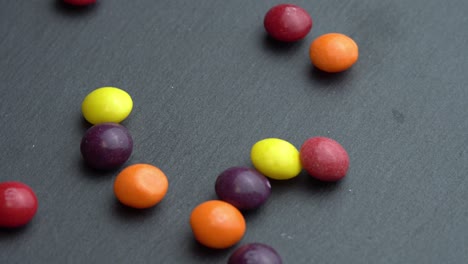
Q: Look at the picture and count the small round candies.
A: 12